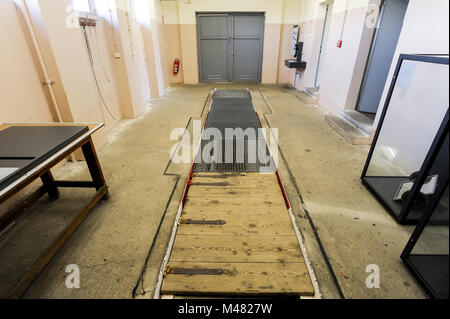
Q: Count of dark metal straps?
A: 4